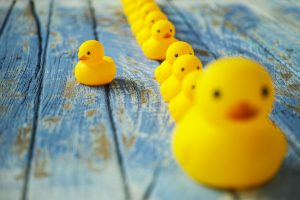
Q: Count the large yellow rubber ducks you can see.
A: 1